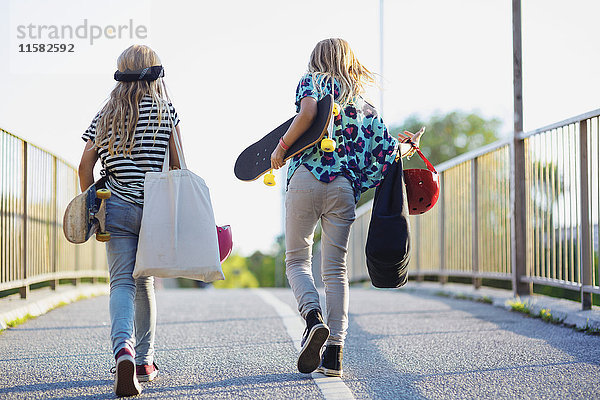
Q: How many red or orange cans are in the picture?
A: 0